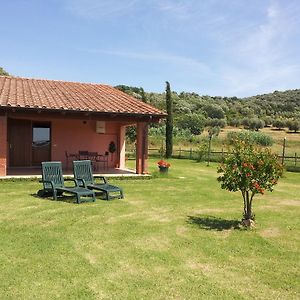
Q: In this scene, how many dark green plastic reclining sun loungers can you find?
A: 2